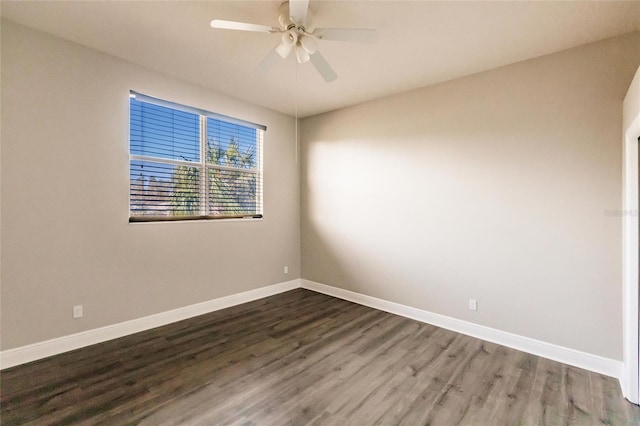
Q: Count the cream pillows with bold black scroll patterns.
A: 0